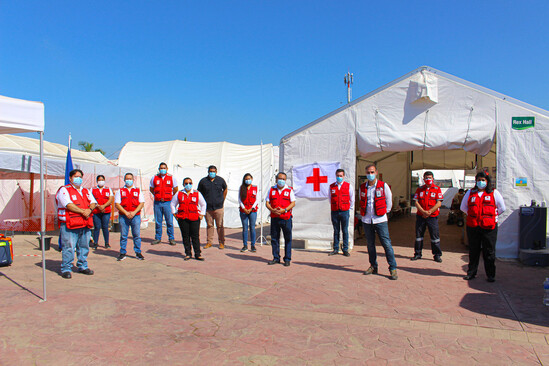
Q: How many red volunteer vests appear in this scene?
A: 11